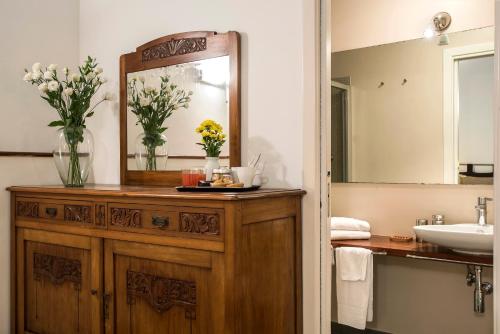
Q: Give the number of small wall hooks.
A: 2